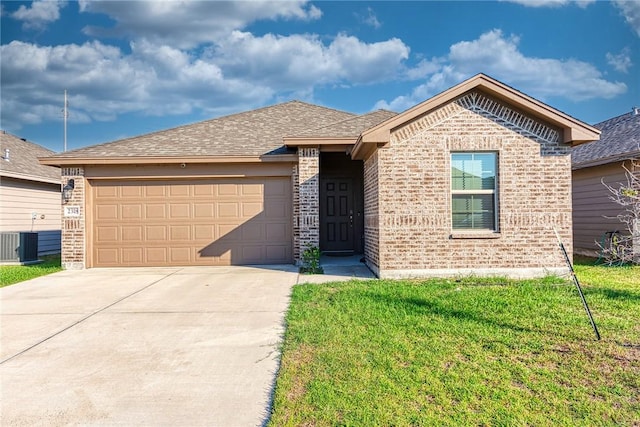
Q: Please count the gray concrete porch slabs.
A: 1